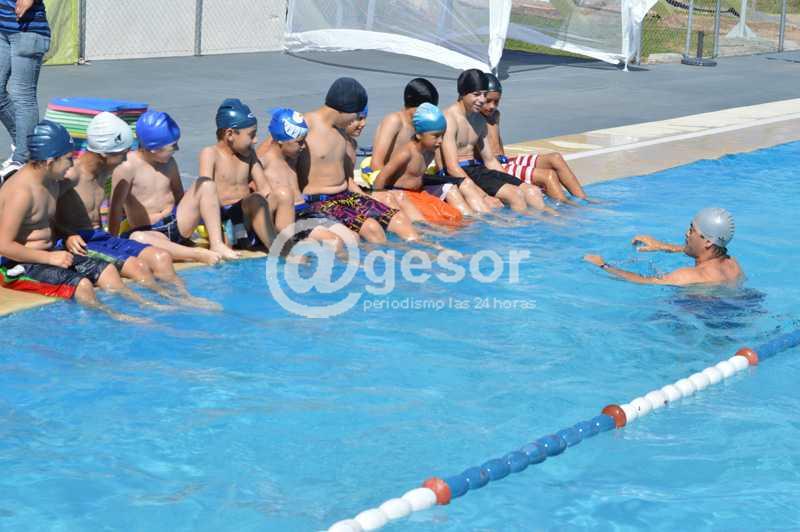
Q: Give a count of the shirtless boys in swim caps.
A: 11